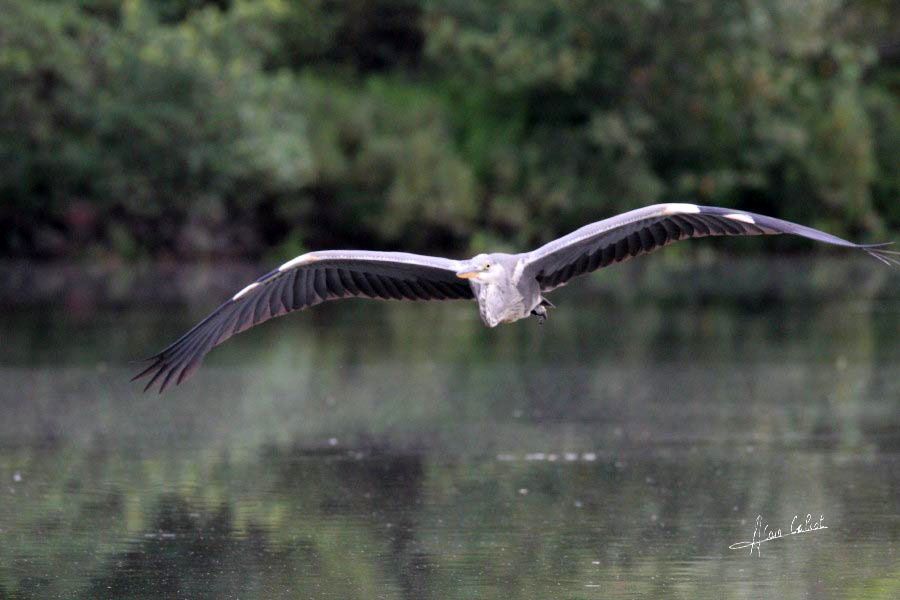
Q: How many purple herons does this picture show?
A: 0